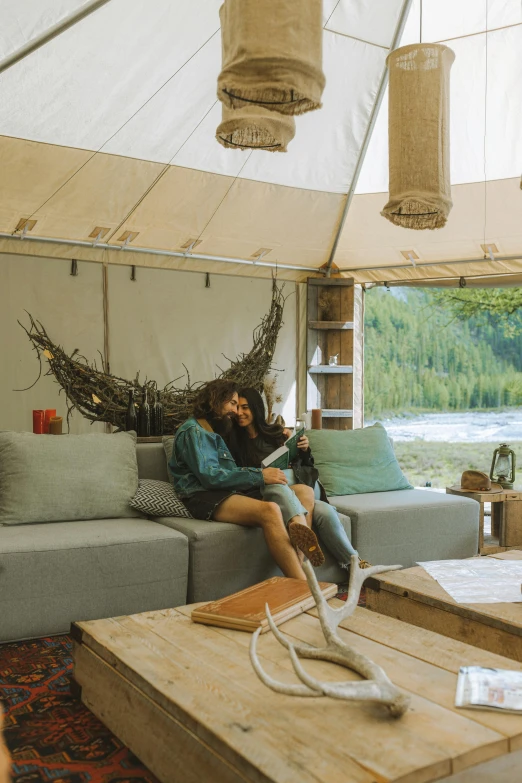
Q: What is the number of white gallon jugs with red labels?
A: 0